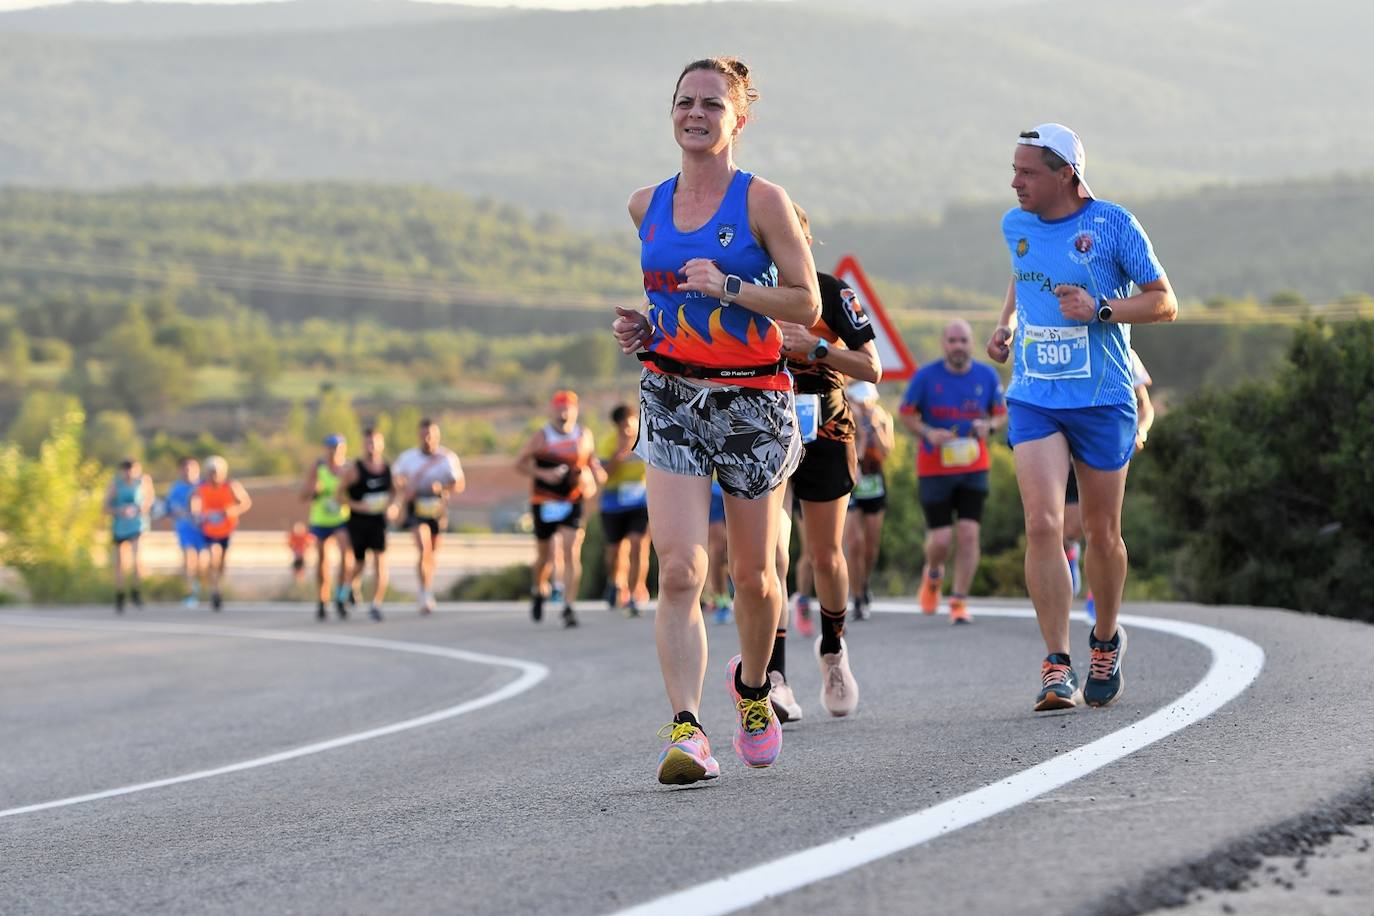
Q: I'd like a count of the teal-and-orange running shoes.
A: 2